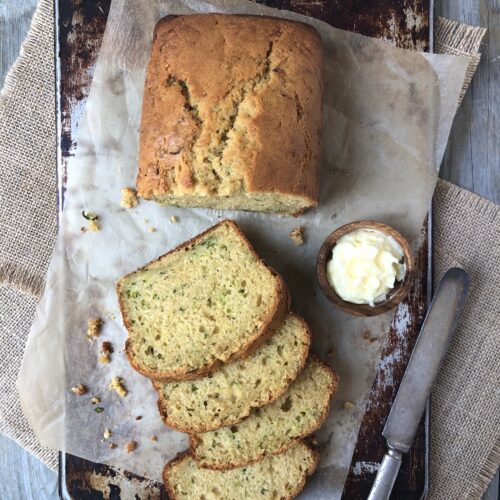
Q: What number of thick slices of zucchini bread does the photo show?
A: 4